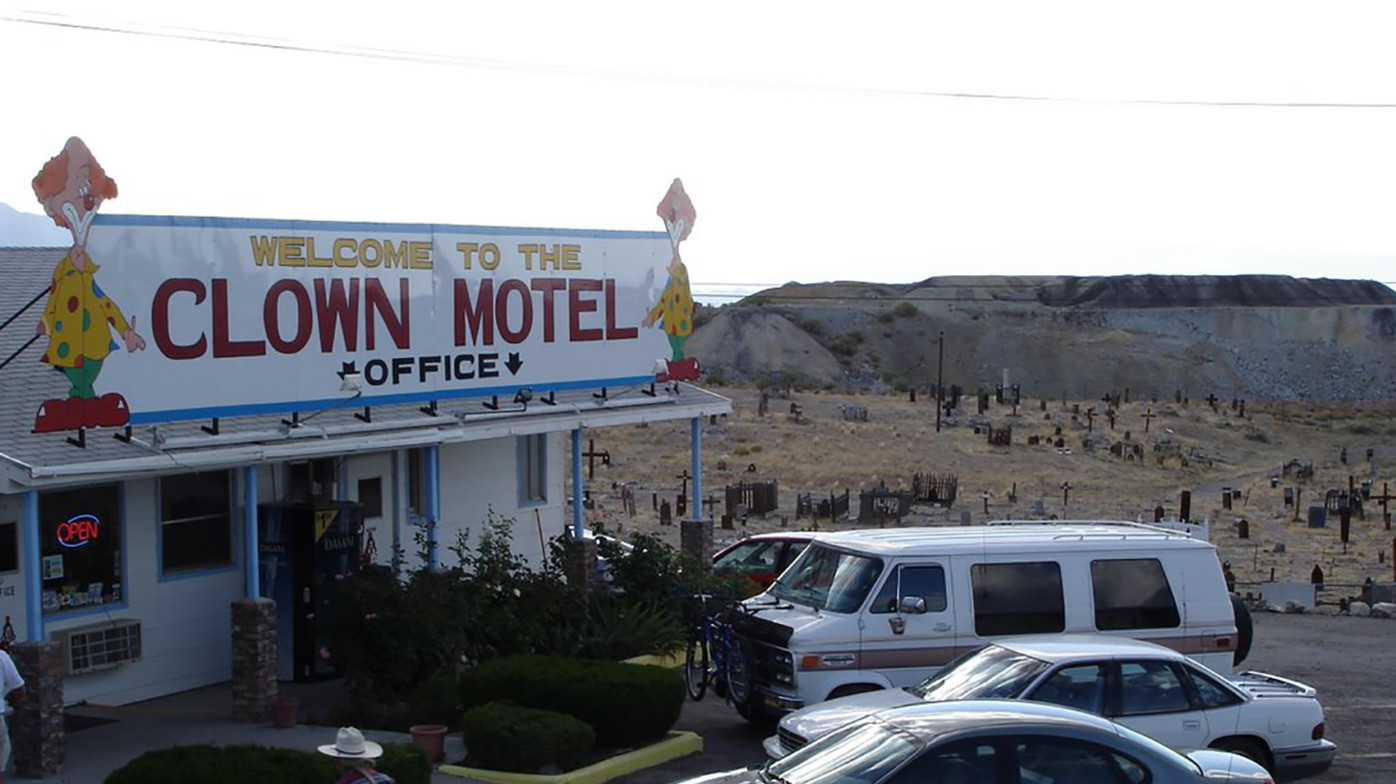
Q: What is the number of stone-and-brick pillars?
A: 4